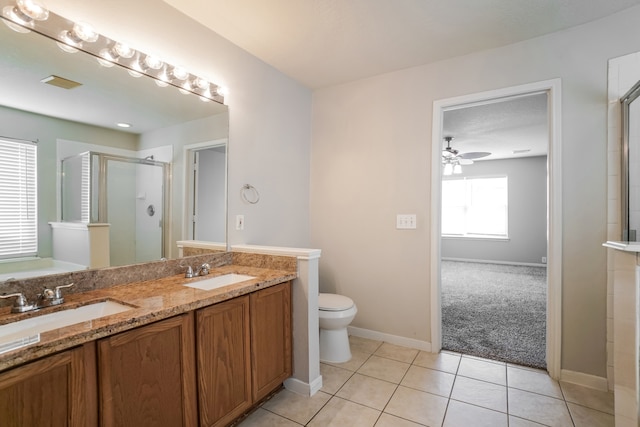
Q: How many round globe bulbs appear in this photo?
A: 7